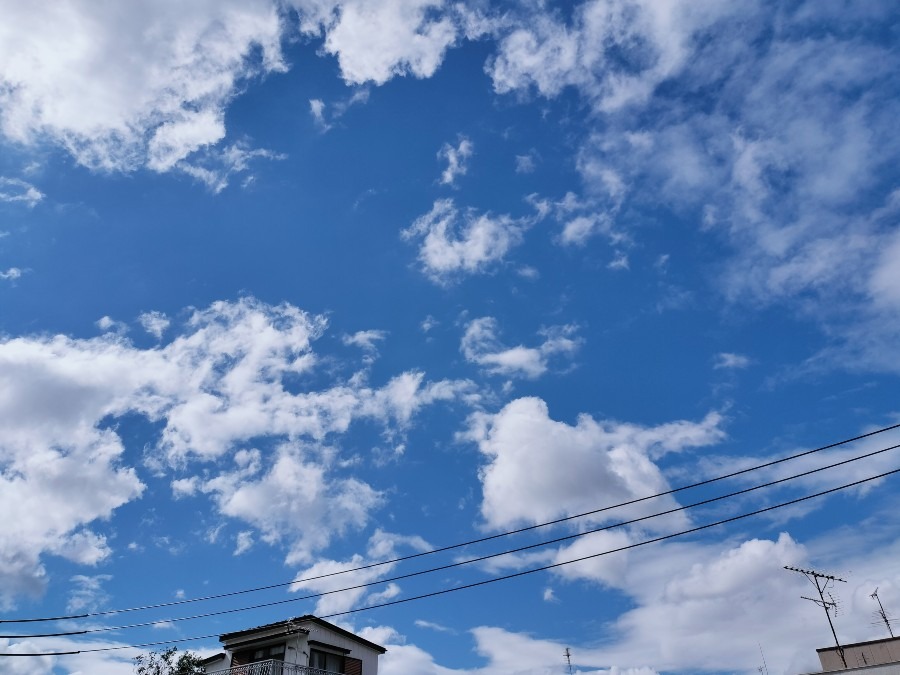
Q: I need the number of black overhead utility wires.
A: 3